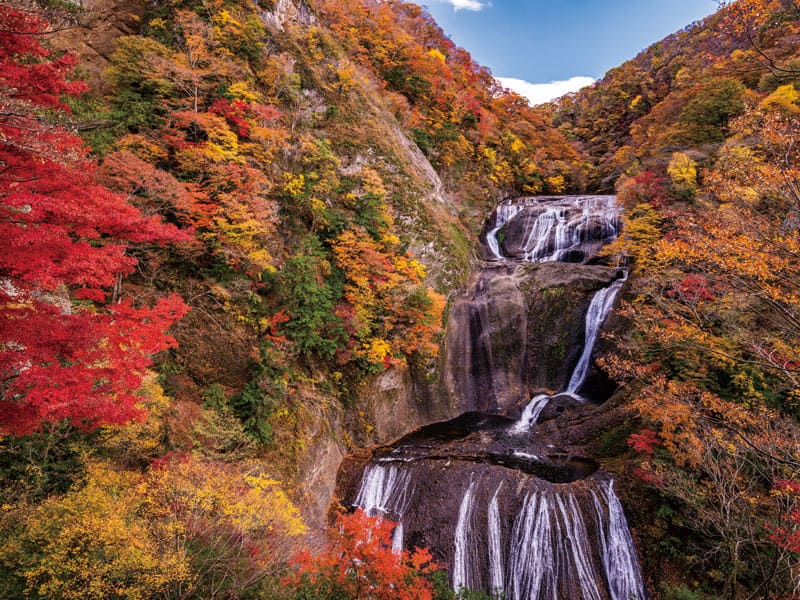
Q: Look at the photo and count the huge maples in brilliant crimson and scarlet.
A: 1